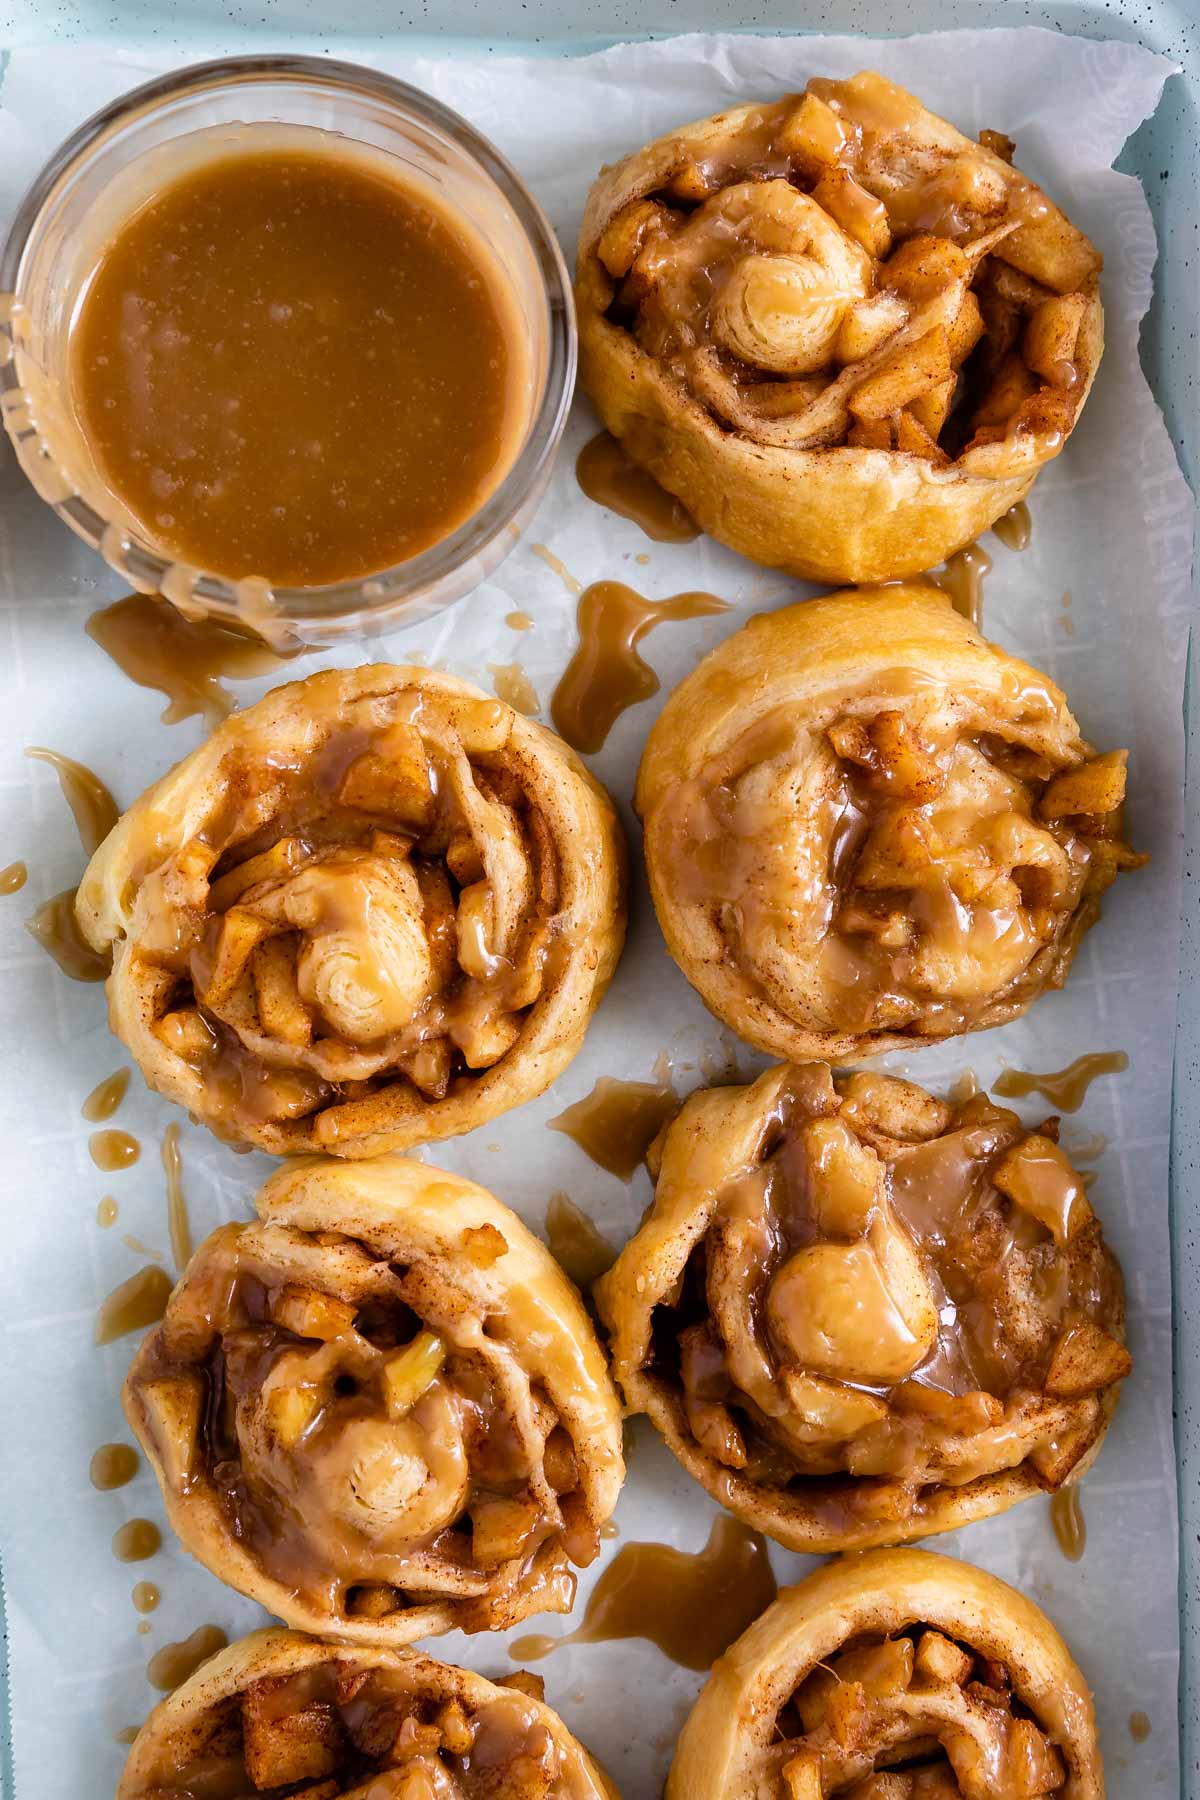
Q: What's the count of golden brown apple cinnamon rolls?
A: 7